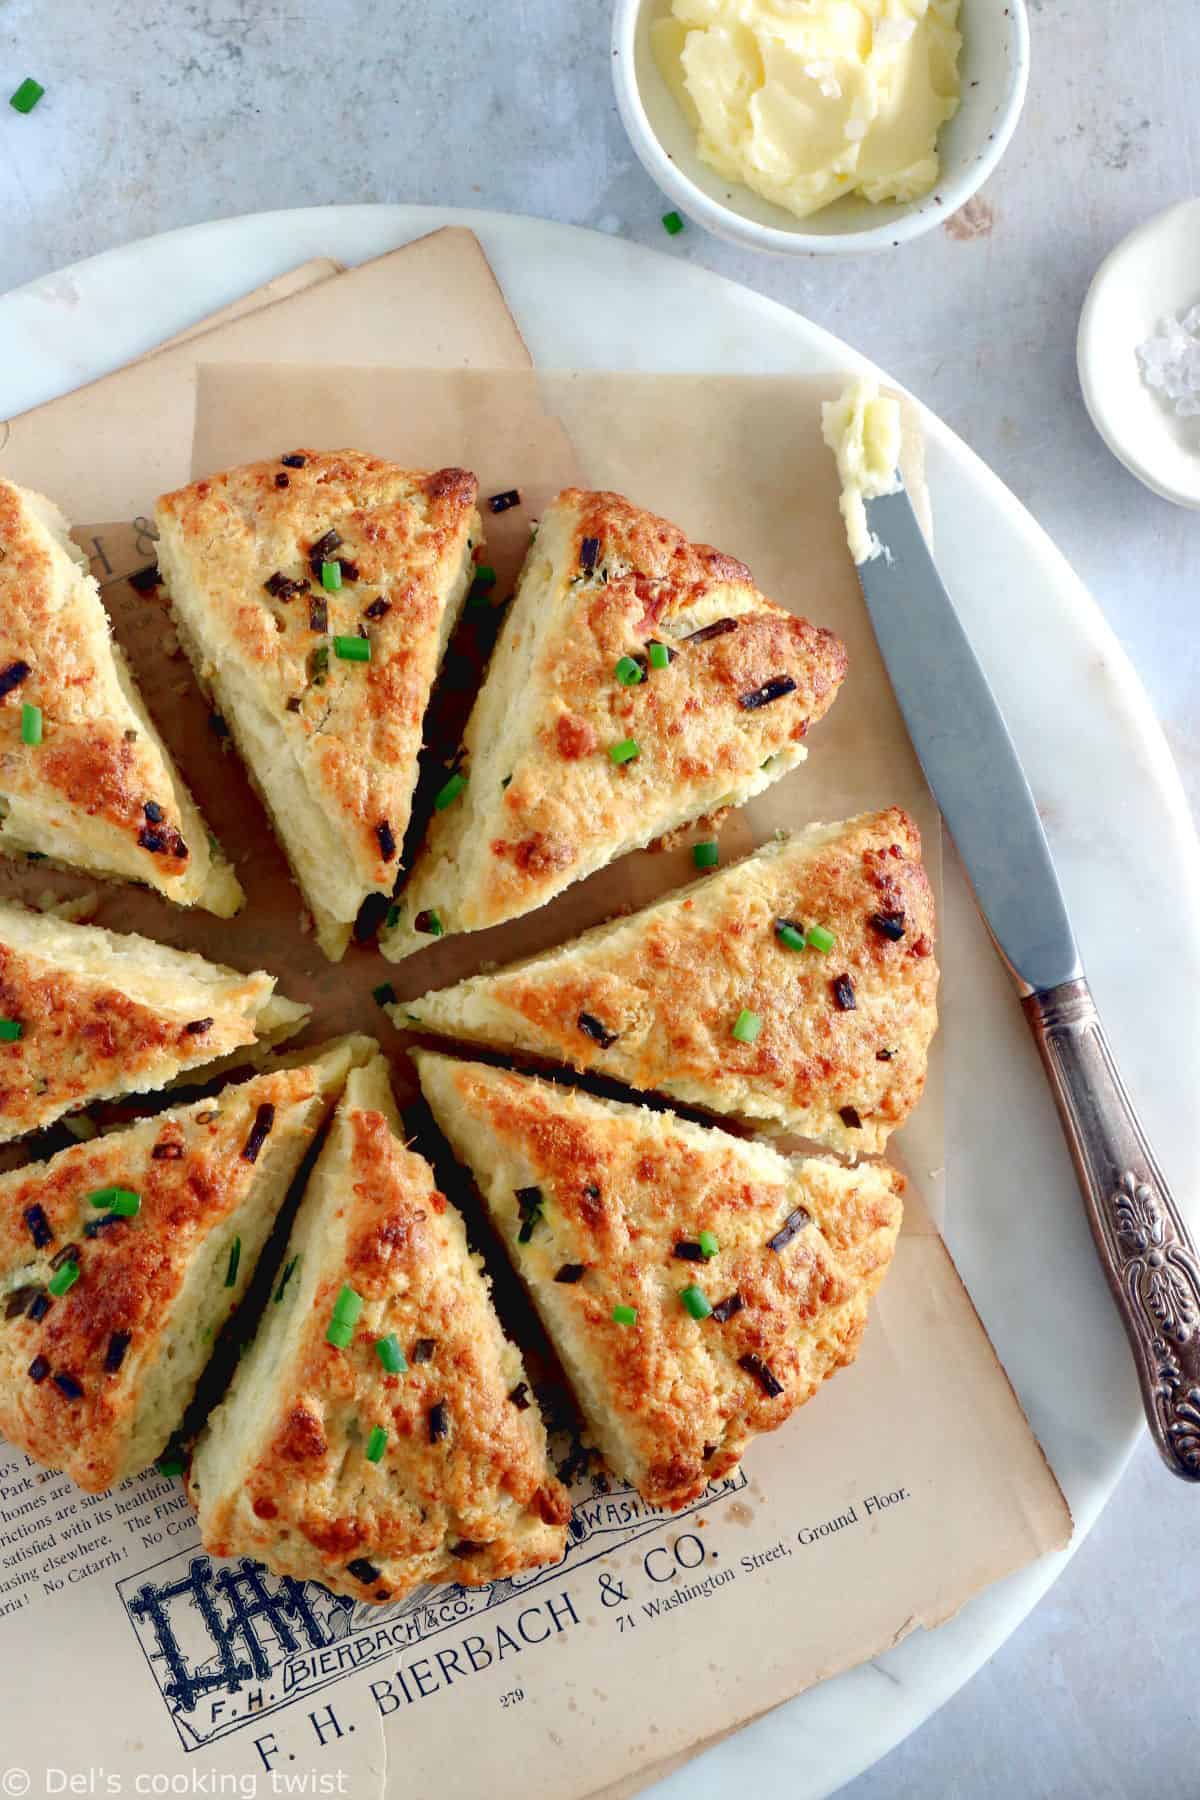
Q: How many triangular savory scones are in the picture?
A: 8